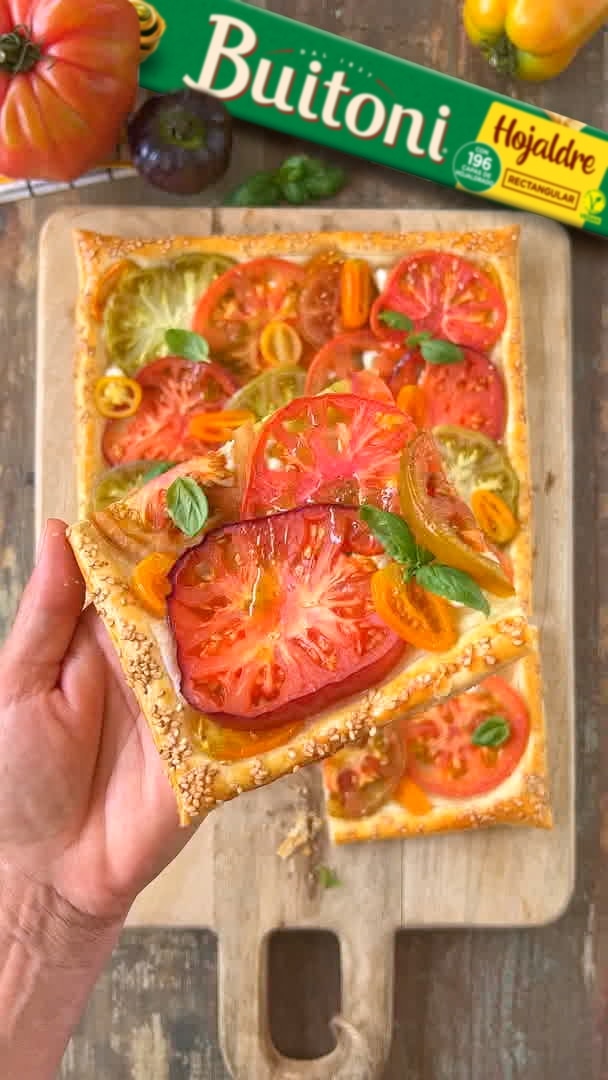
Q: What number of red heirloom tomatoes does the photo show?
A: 1